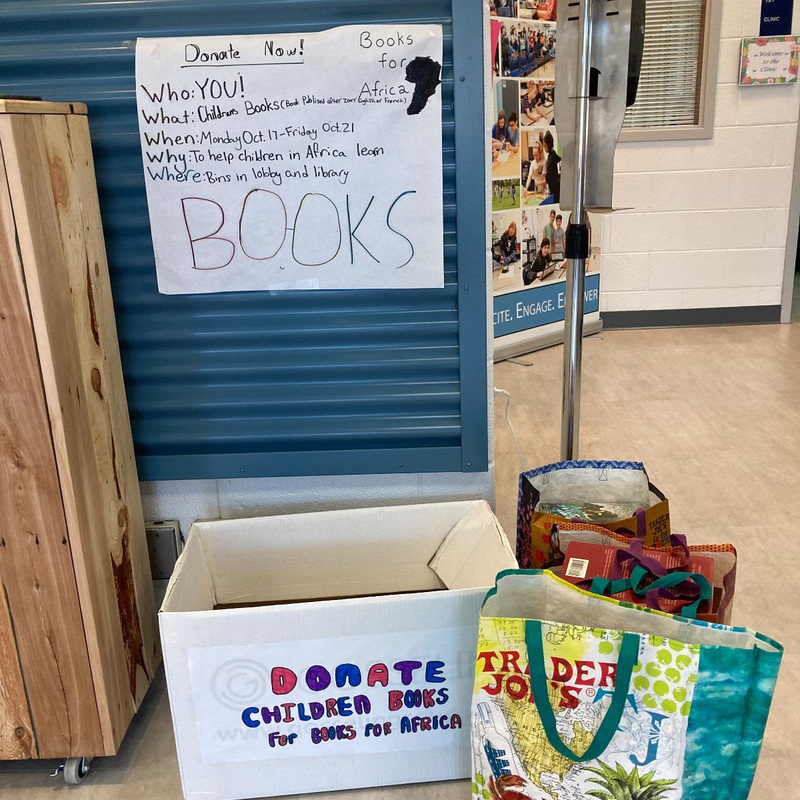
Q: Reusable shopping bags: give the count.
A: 3